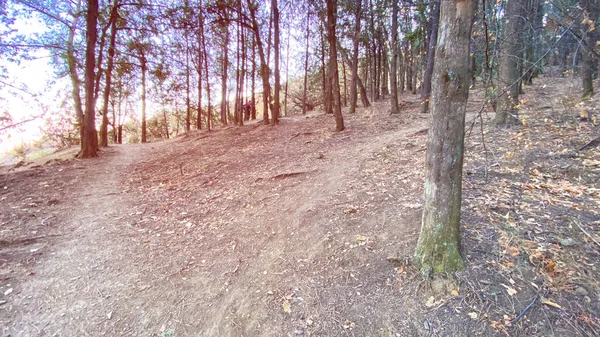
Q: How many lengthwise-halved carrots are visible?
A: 0